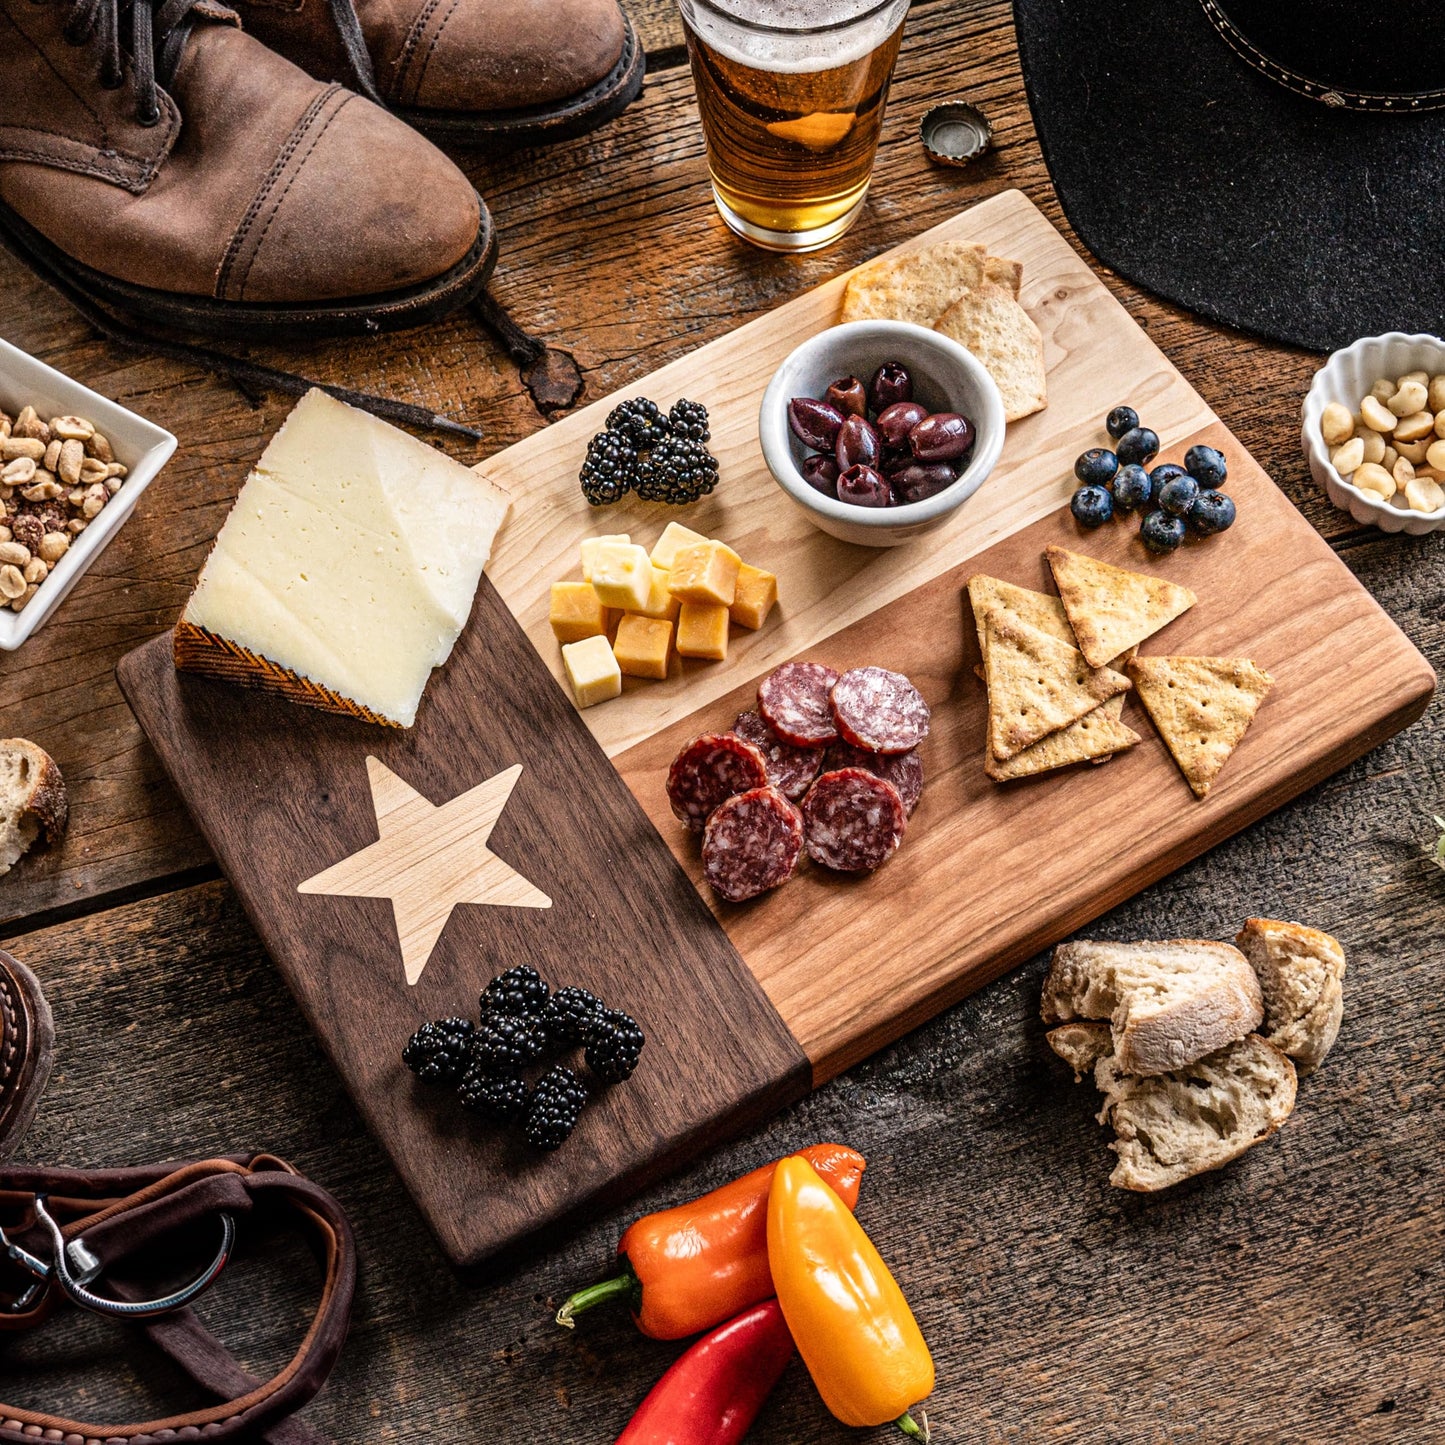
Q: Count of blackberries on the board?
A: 11